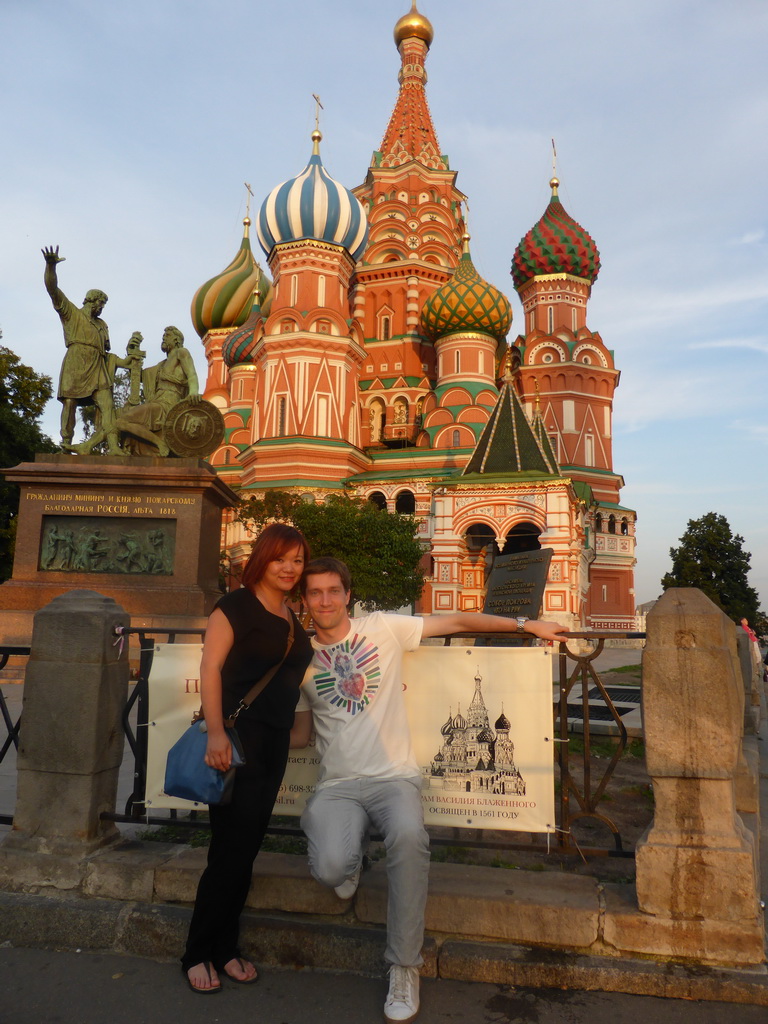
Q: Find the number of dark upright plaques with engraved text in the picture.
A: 1